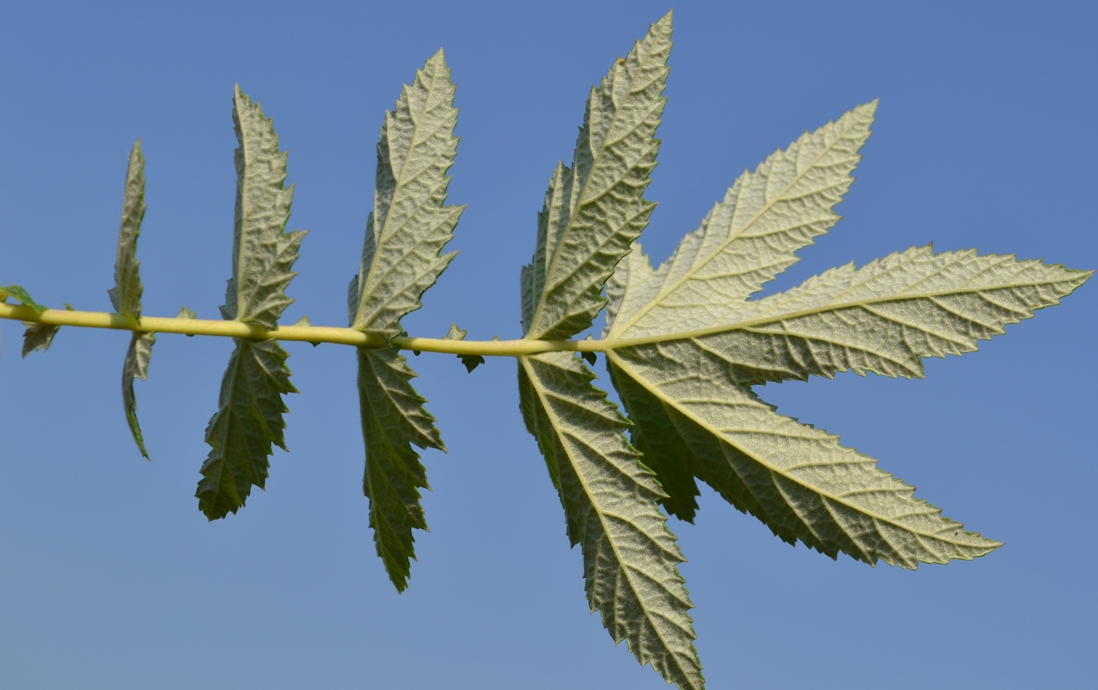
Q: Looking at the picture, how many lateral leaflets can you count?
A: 8